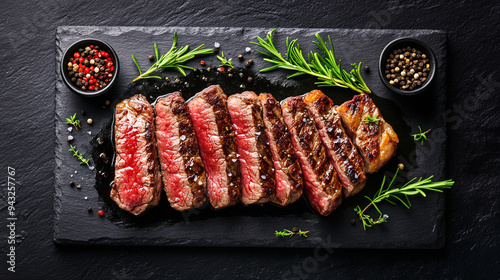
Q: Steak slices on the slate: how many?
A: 8